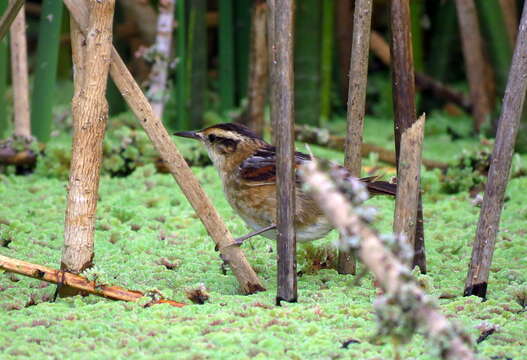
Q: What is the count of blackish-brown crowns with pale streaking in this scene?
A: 1